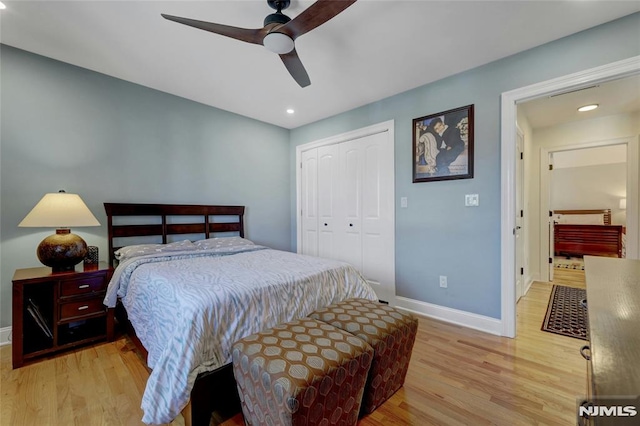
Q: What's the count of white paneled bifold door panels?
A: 4